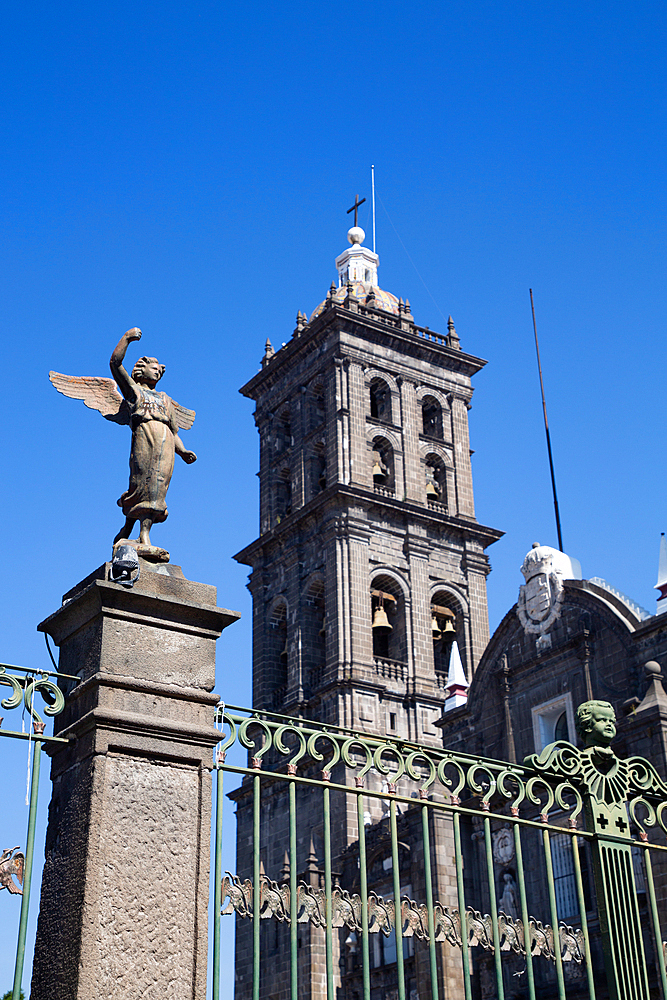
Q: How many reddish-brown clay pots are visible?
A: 0